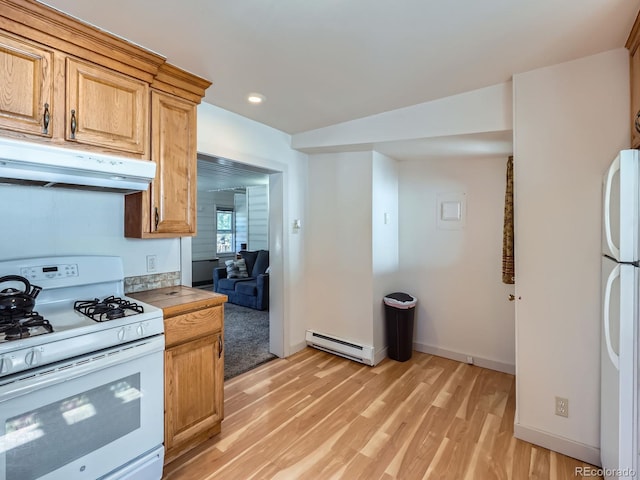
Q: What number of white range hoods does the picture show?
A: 1